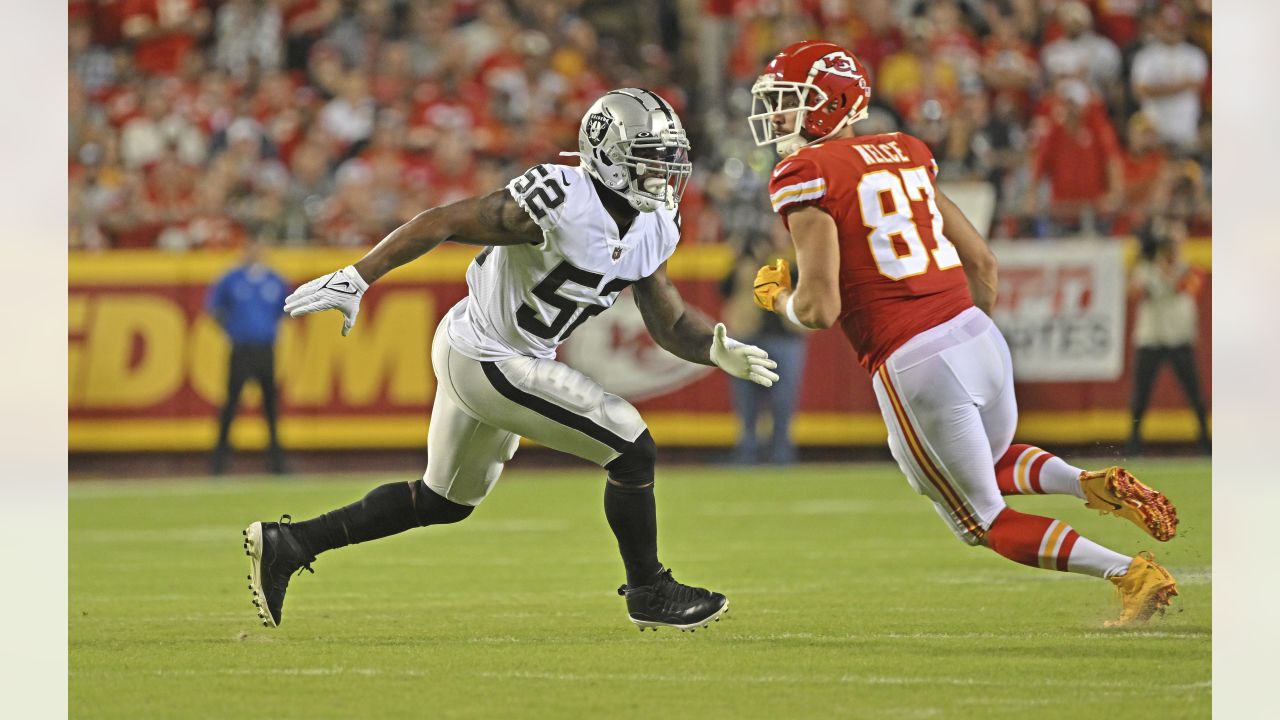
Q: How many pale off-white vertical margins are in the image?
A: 2